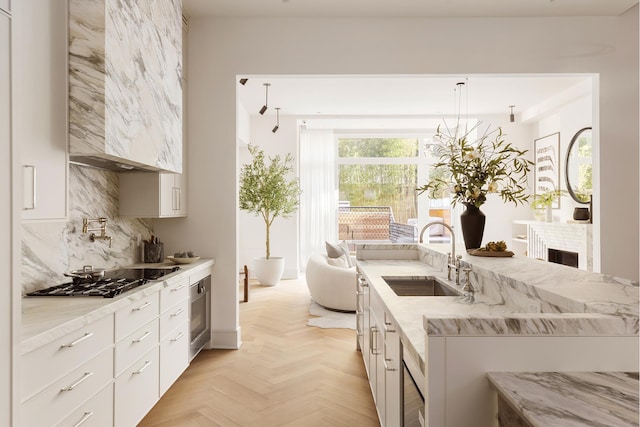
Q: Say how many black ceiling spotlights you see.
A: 4